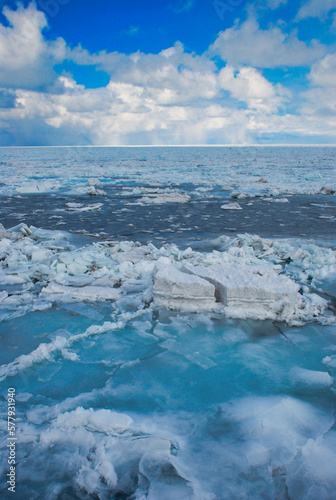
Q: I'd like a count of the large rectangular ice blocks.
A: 2